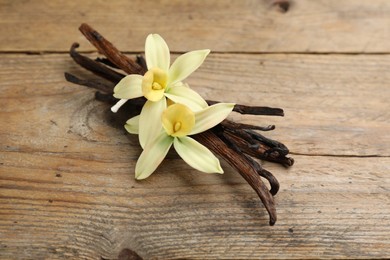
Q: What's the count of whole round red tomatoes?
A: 0